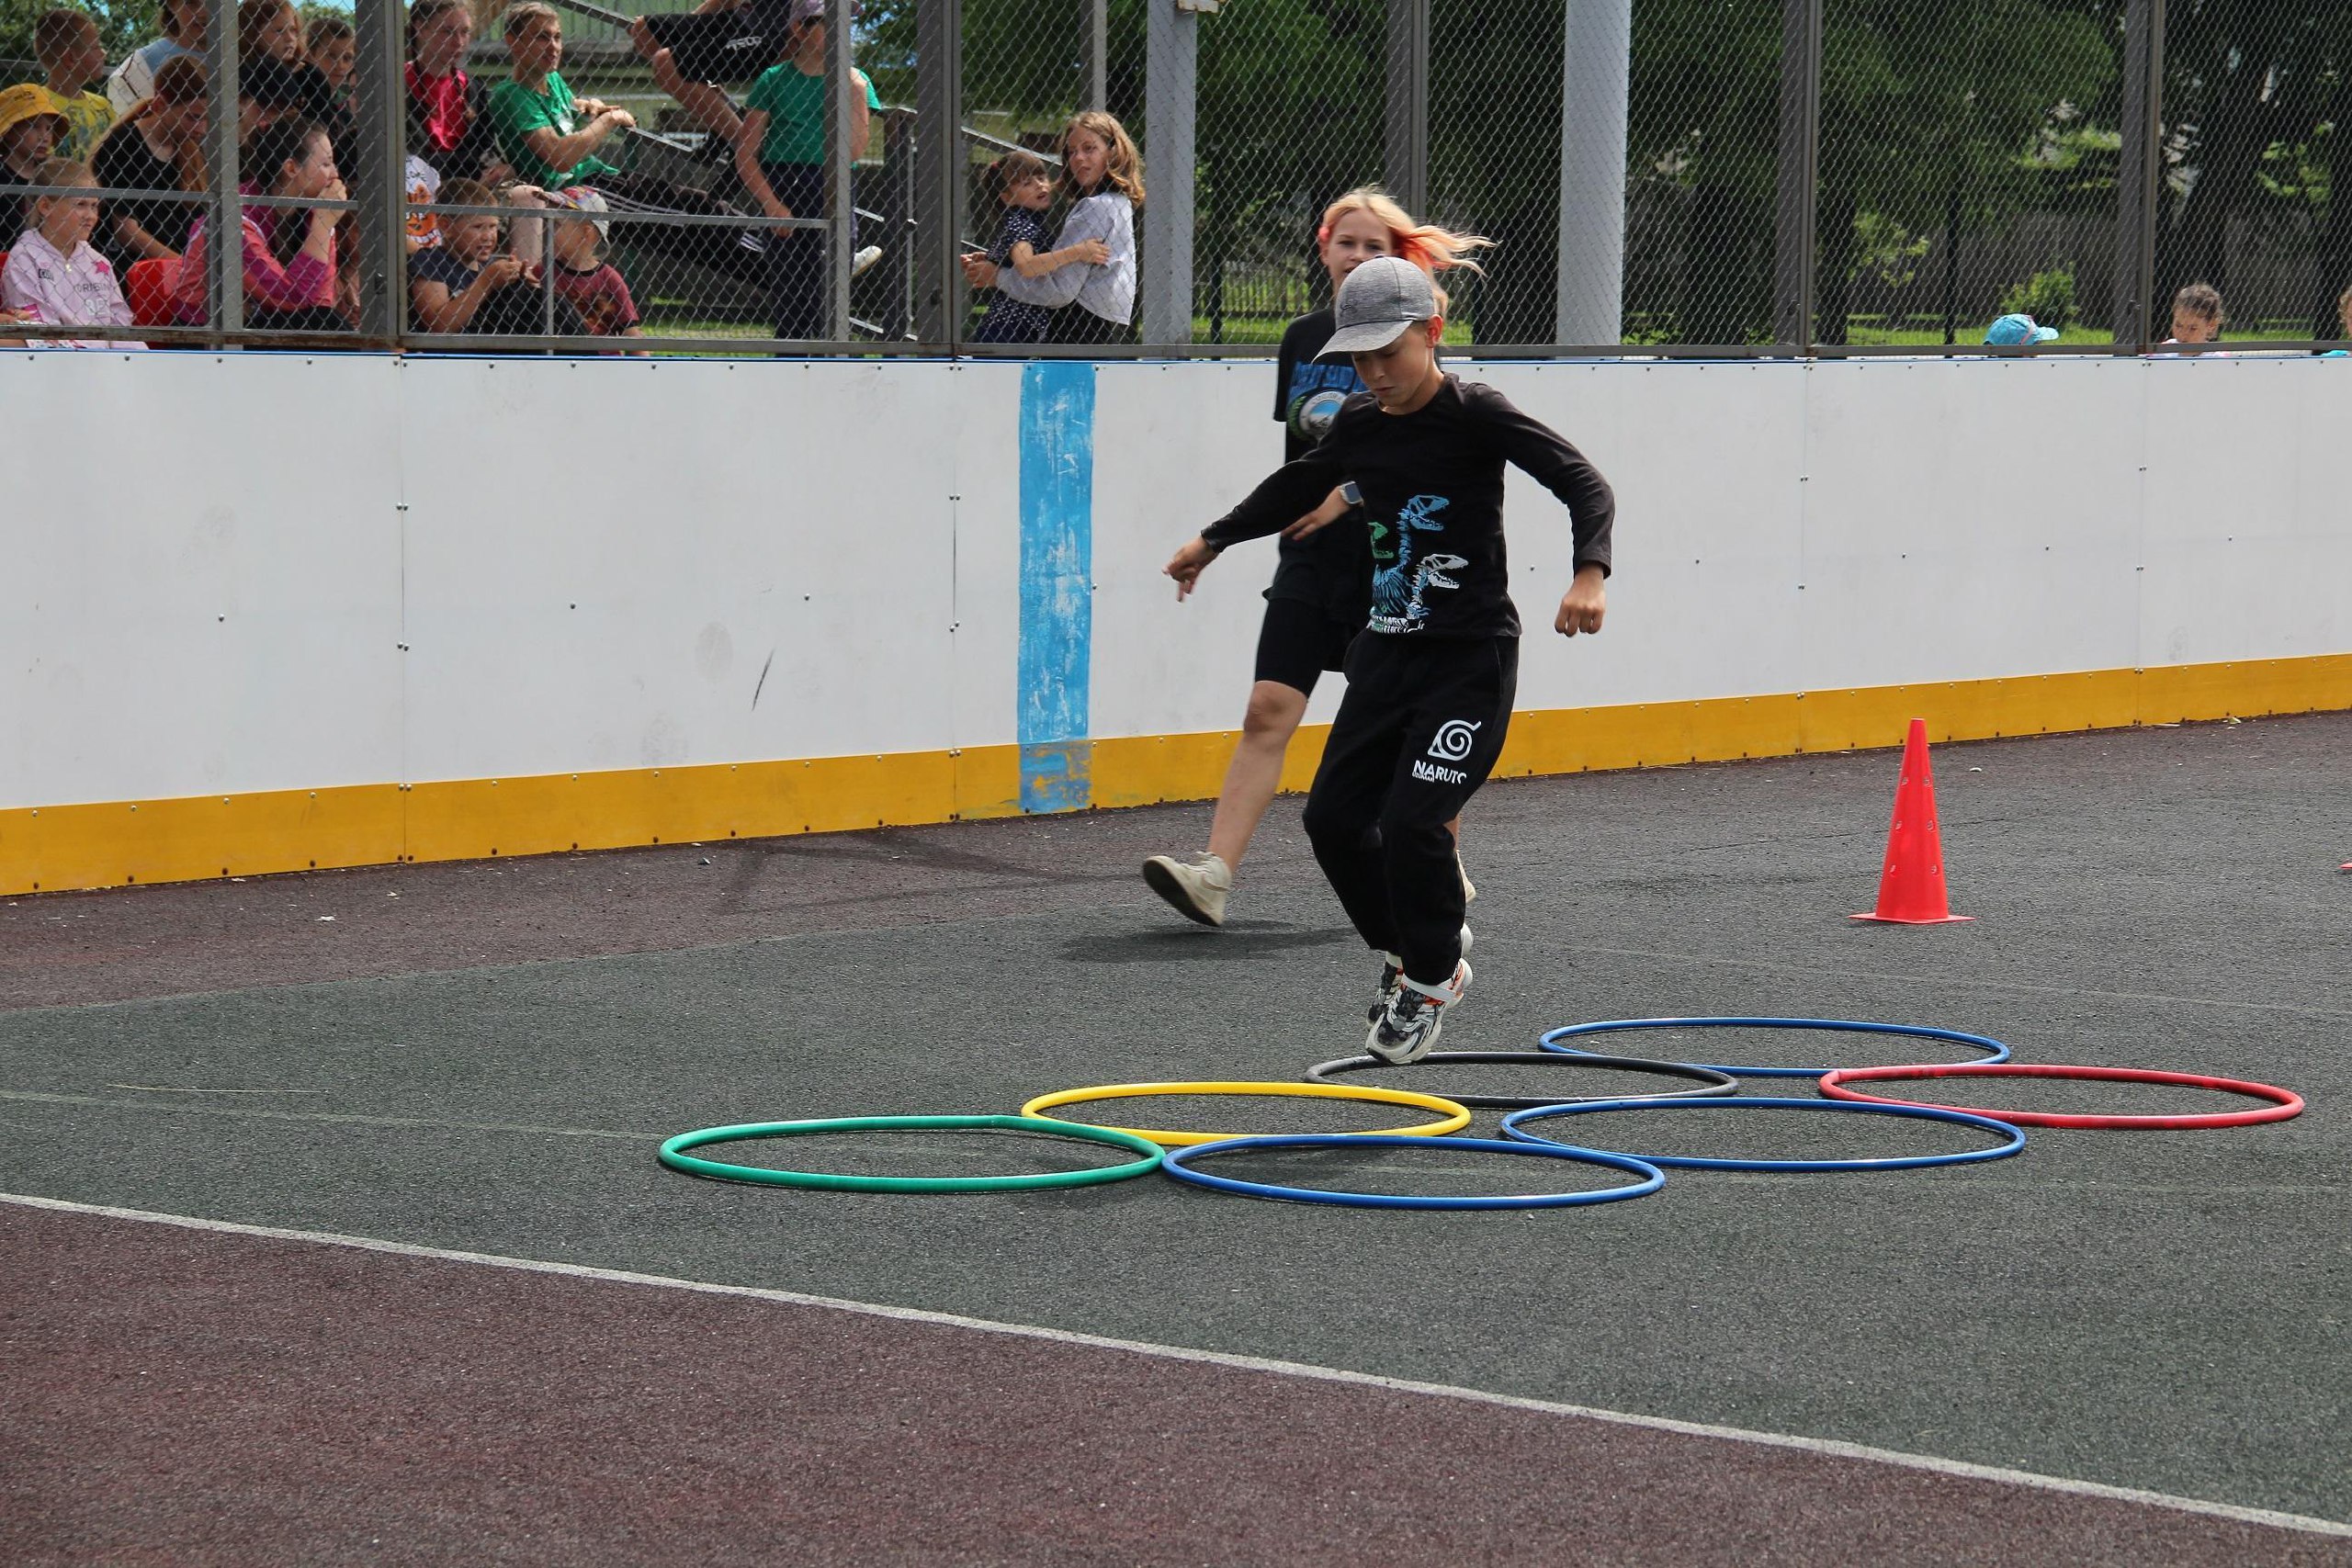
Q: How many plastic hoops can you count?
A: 7